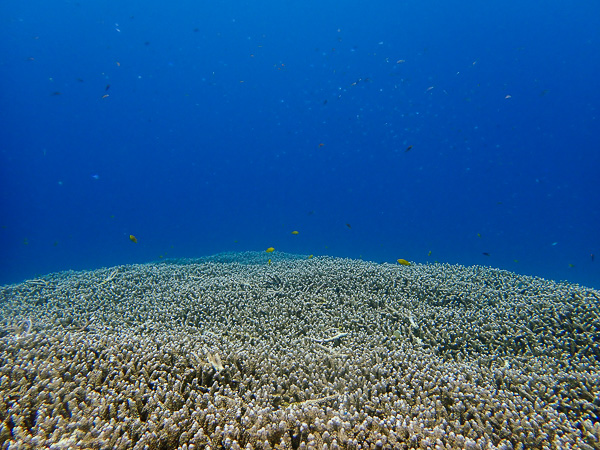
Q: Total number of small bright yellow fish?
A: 4